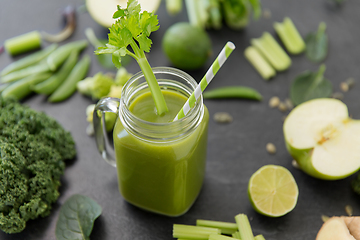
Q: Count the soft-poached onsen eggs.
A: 0